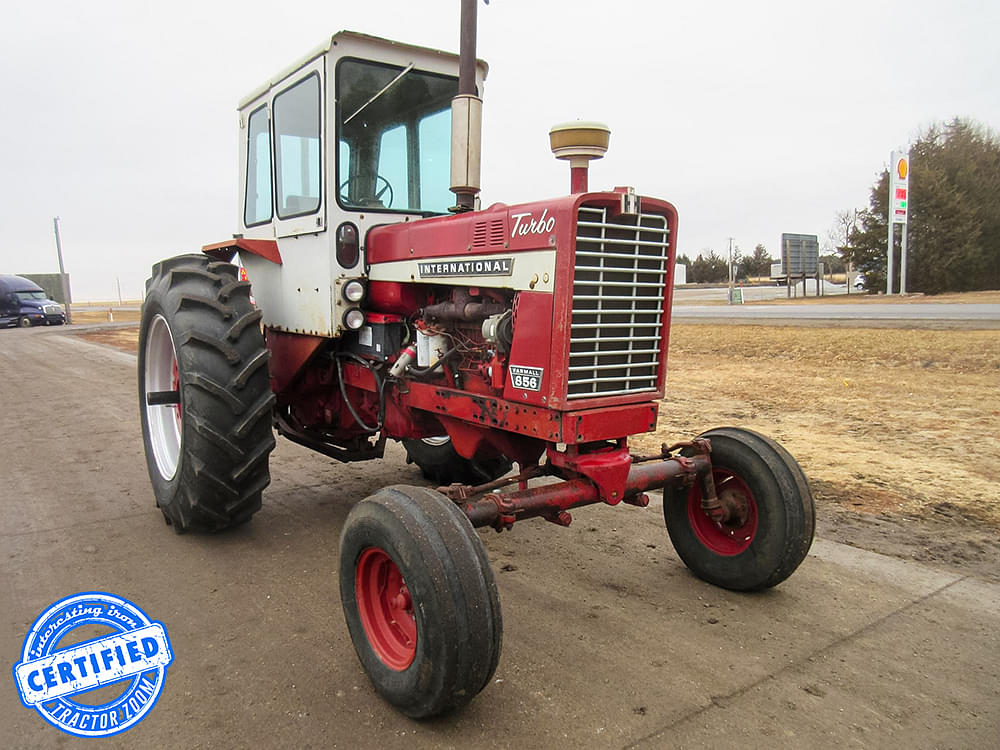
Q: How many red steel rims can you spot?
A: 2